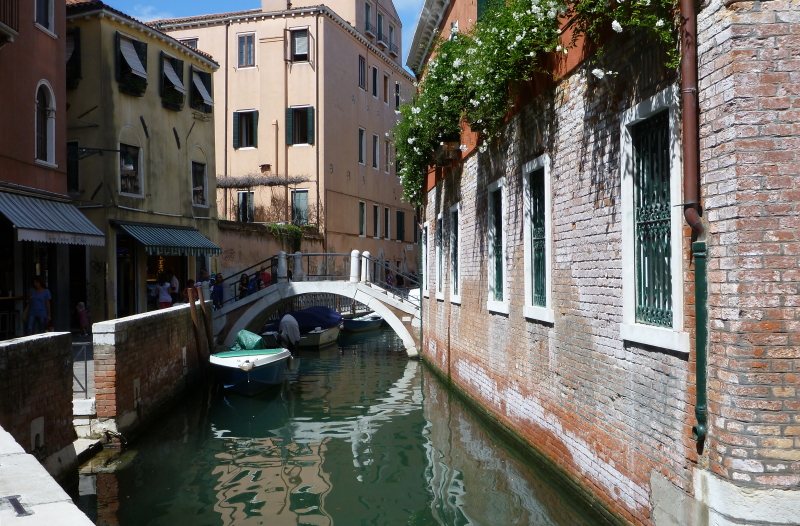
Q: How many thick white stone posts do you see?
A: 4